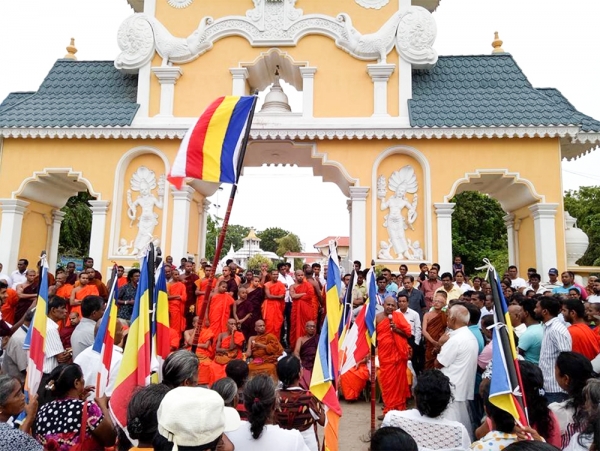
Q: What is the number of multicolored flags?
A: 9